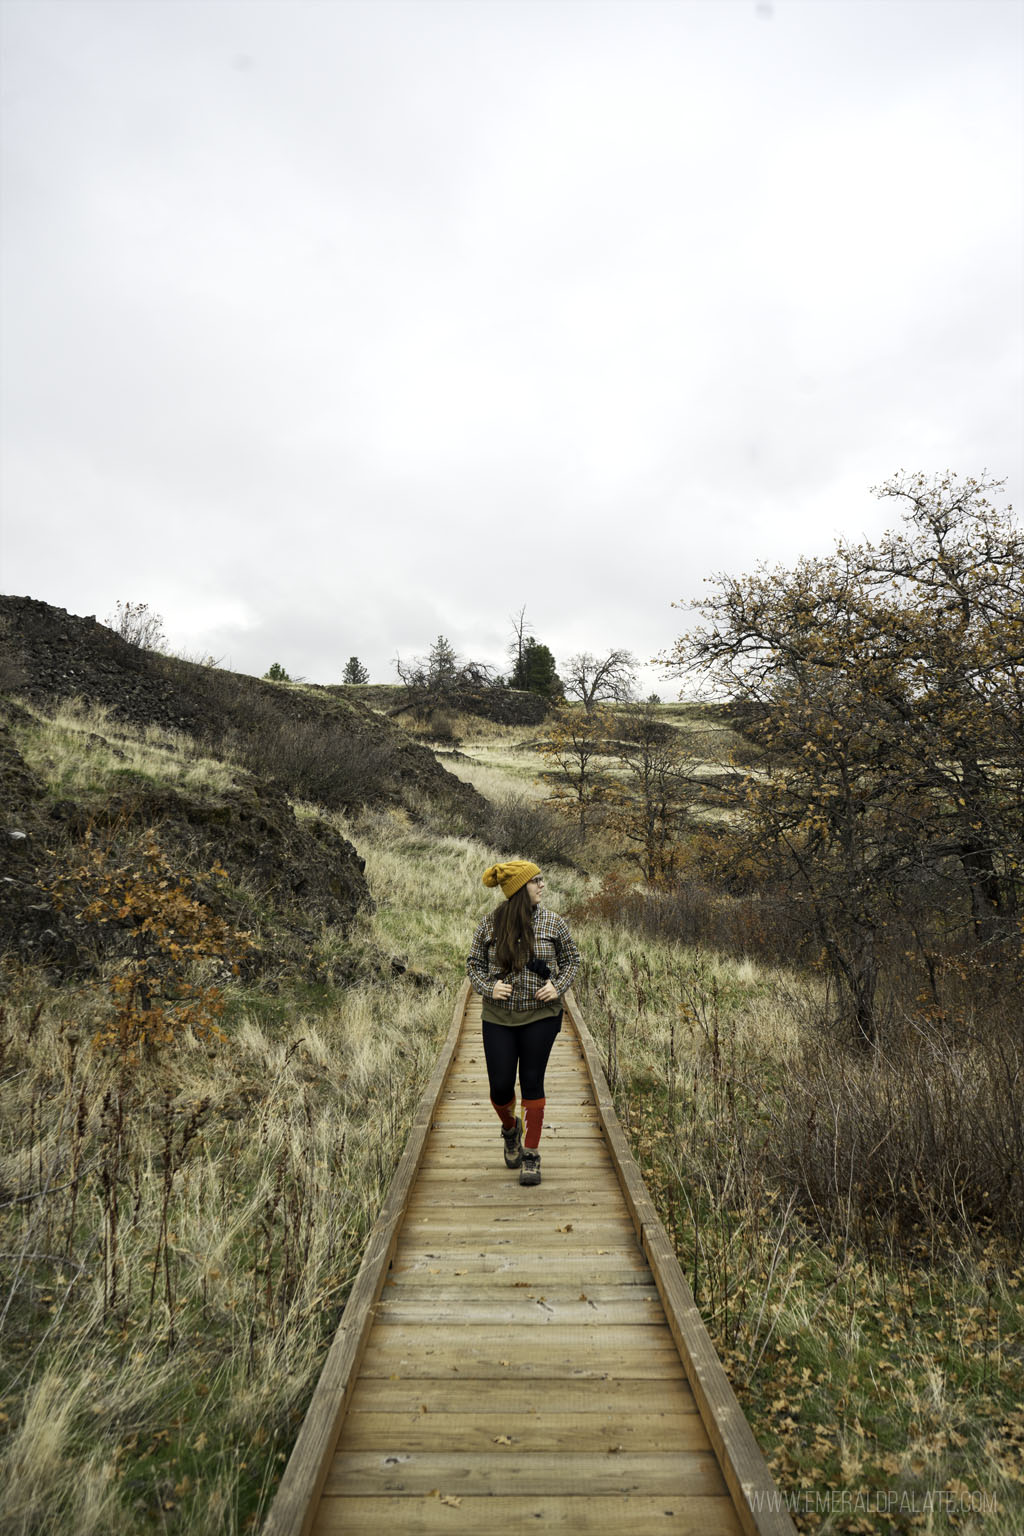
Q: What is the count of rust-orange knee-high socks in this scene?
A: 2